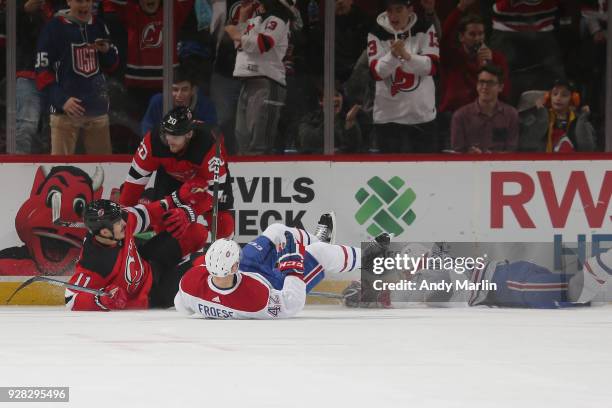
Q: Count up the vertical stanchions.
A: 4